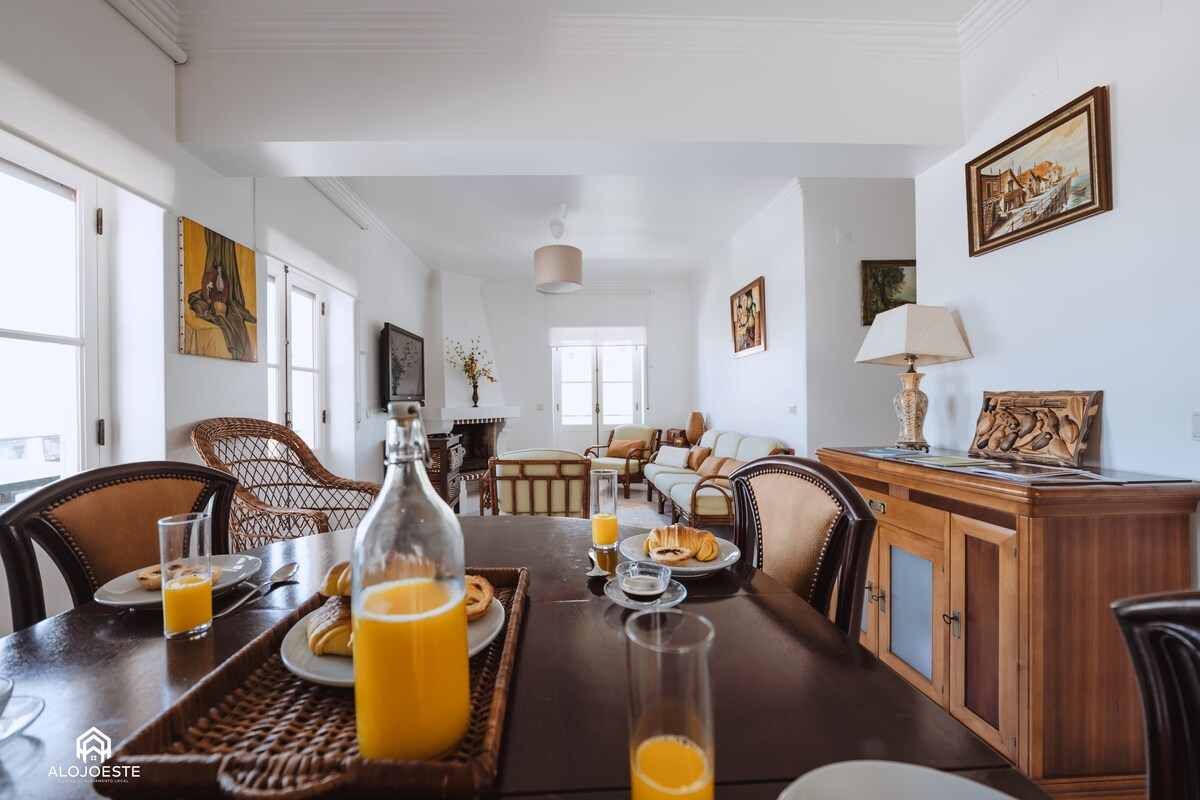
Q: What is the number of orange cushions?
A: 4